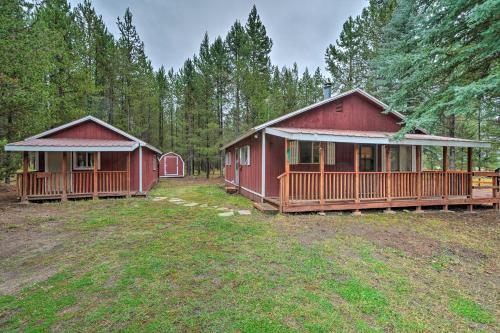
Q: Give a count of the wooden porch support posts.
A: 11